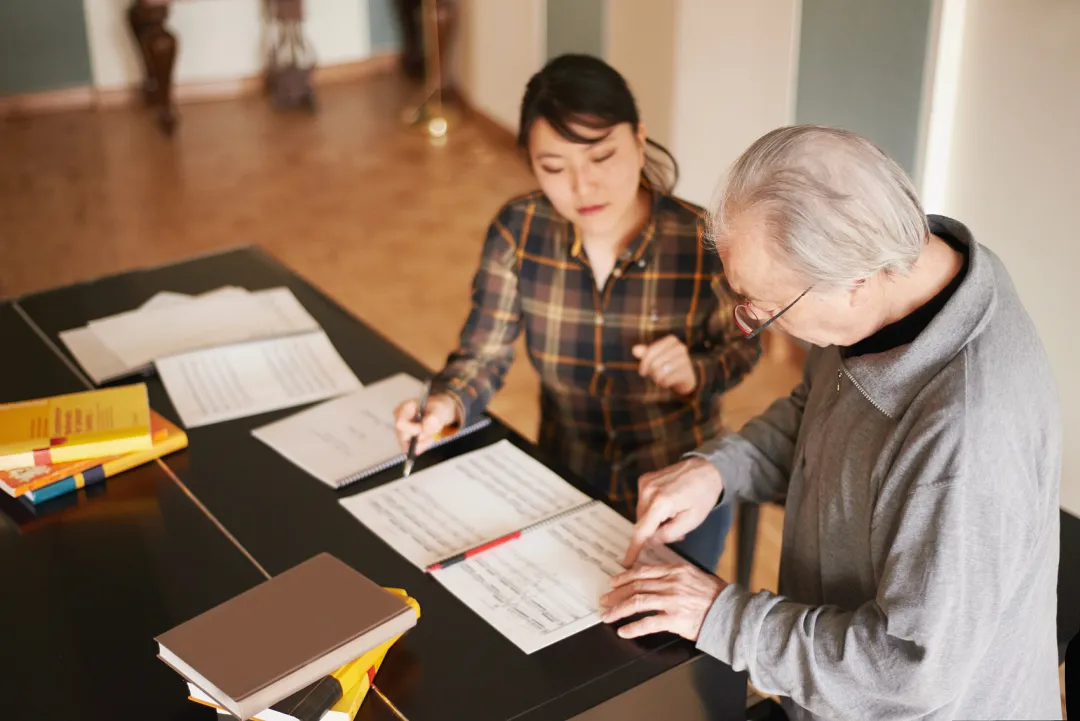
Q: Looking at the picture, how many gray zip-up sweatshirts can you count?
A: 1